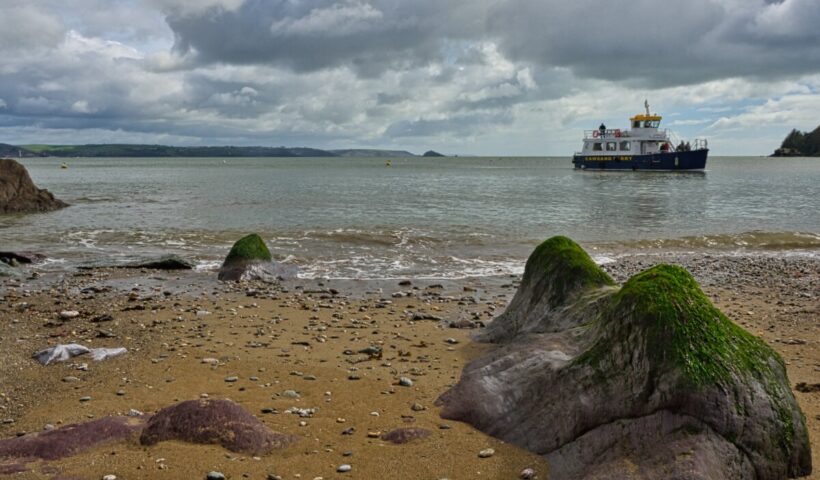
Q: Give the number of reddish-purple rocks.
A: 3